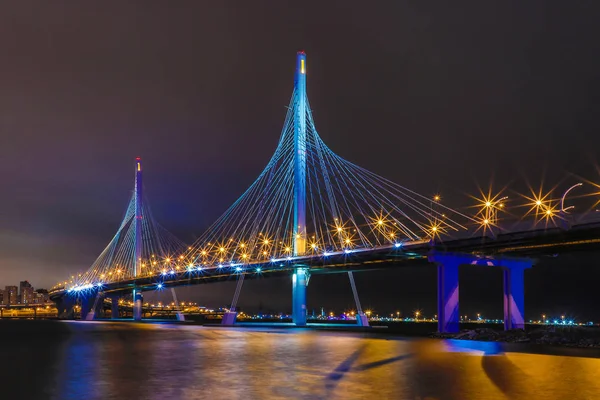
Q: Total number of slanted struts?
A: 4